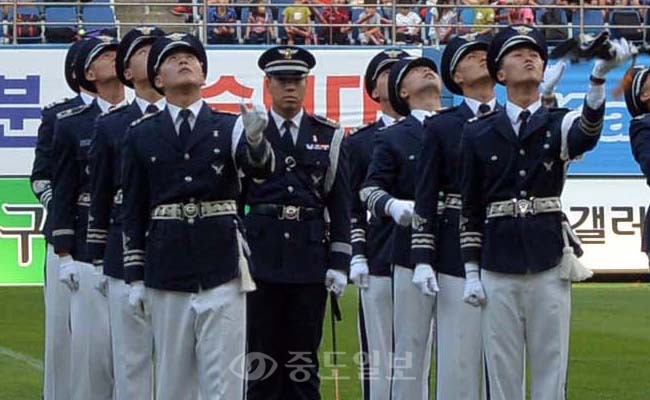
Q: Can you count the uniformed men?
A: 10